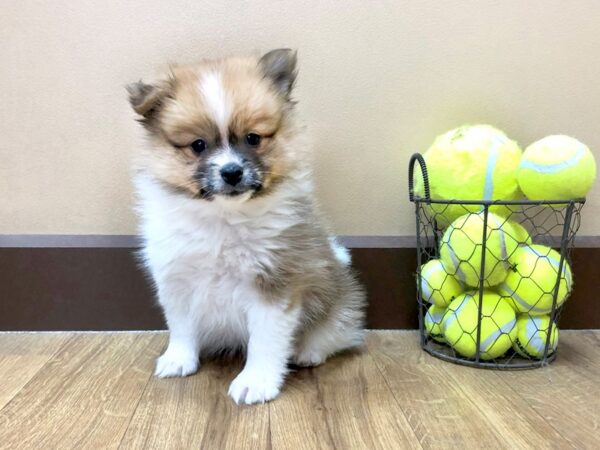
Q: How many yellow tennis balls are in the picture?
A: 9